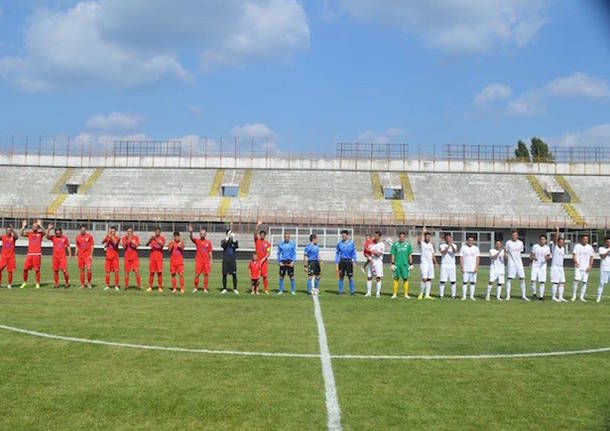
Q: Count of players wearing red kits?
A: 10